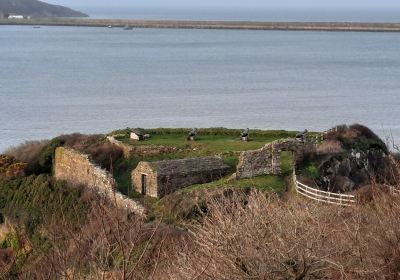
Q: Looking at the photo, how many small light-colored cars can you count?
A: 0